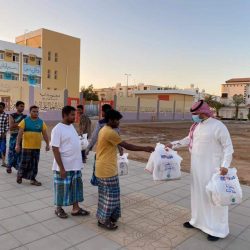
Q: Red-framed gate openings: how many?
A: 2